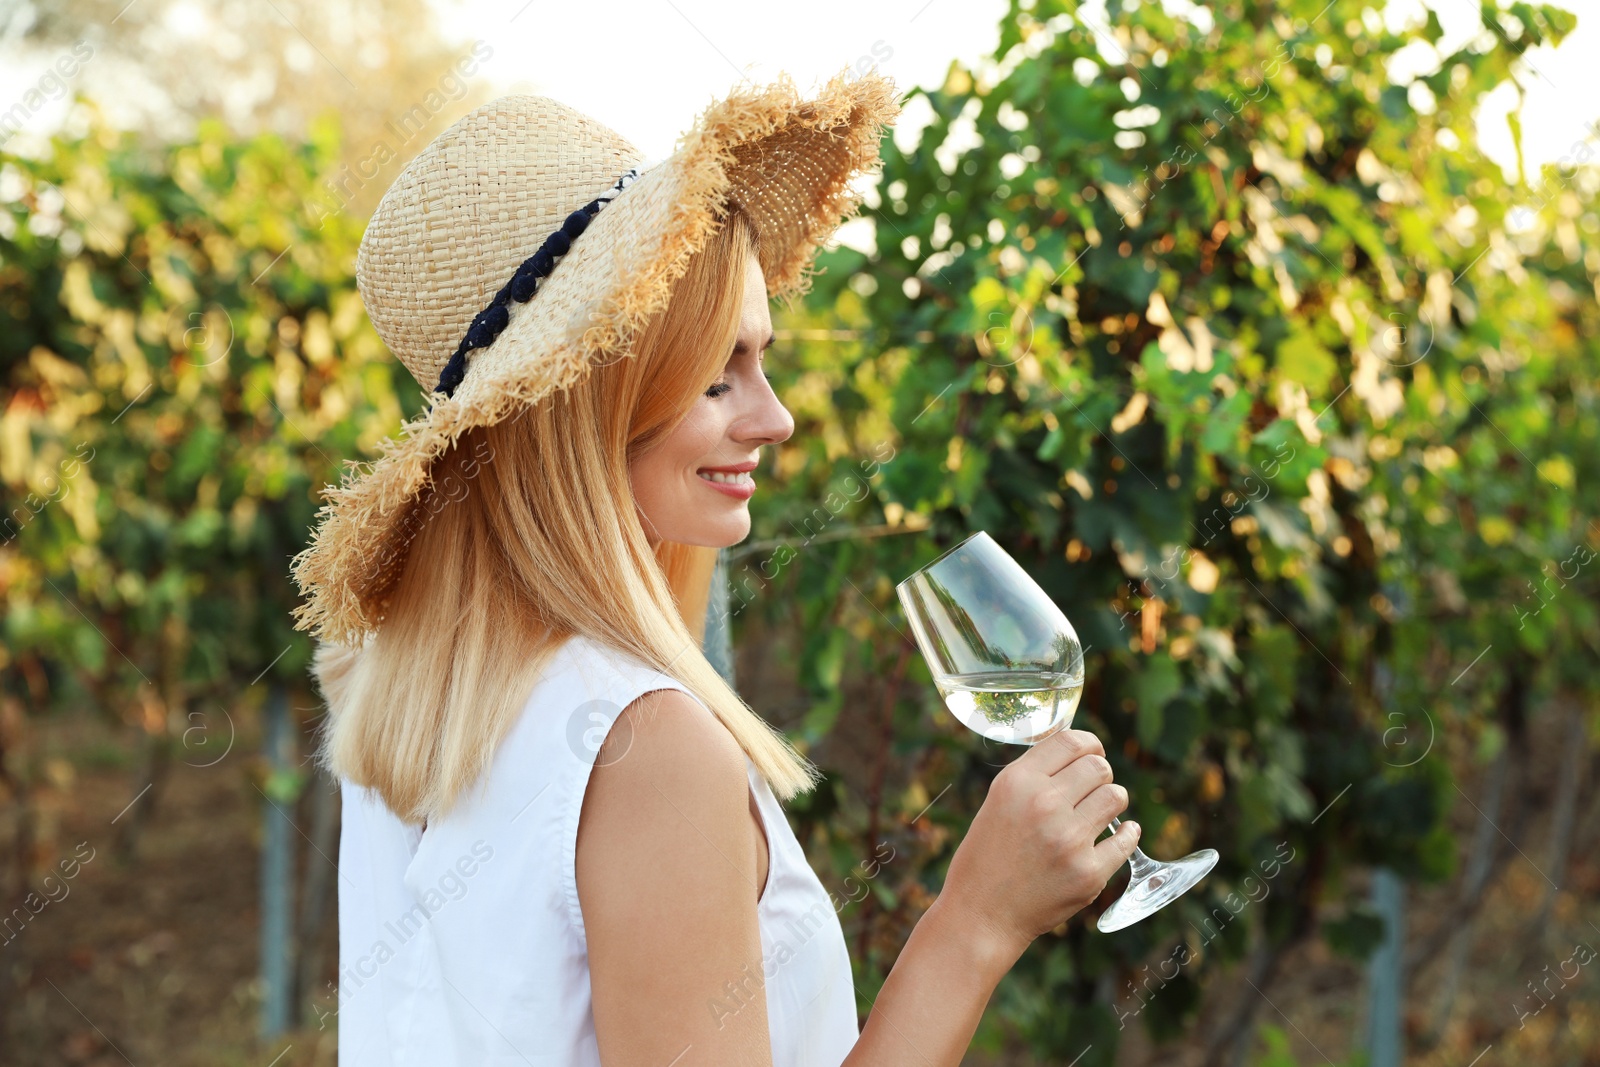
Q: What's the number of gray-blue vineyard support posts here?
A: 3